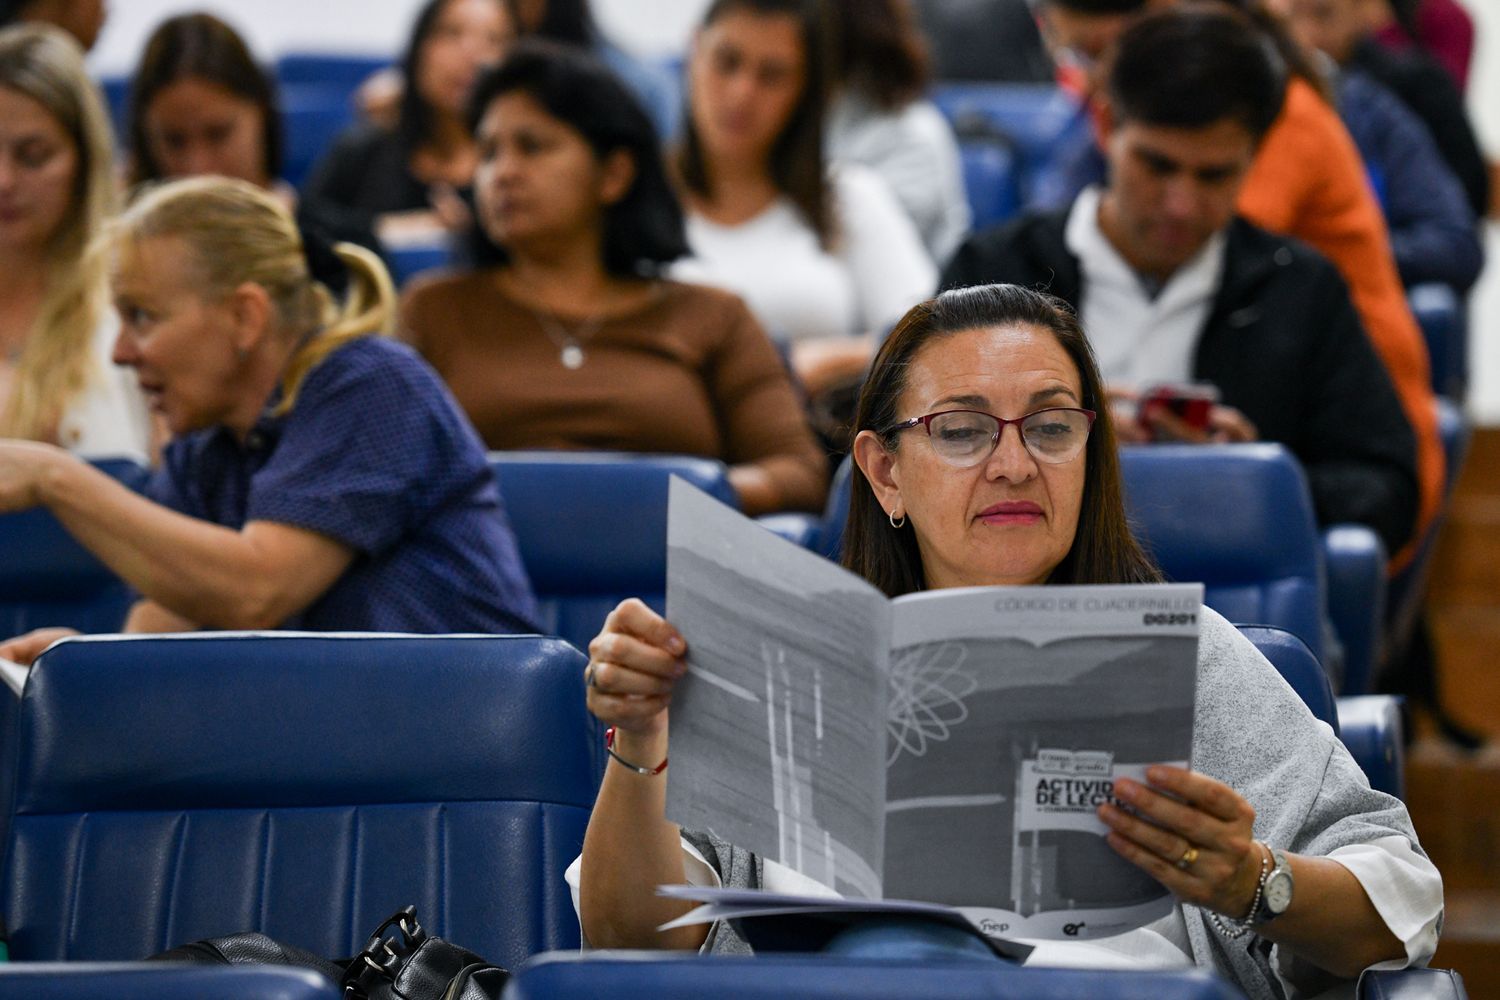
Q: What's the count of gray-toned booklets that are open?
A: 1